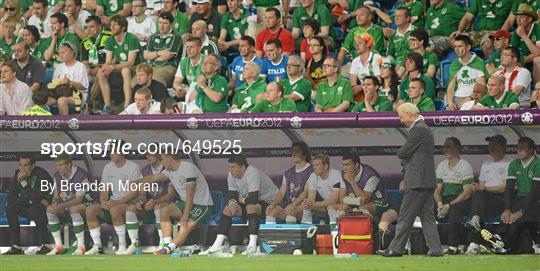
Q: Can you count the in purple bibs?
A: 4